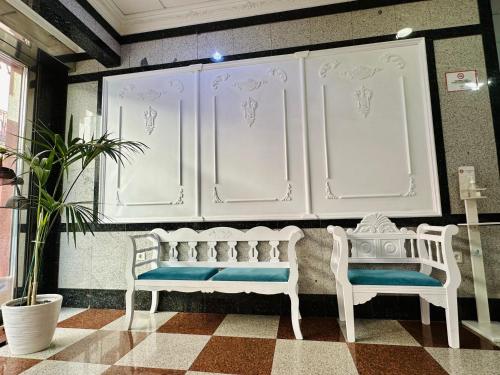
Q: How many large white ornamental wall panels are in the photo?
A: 3